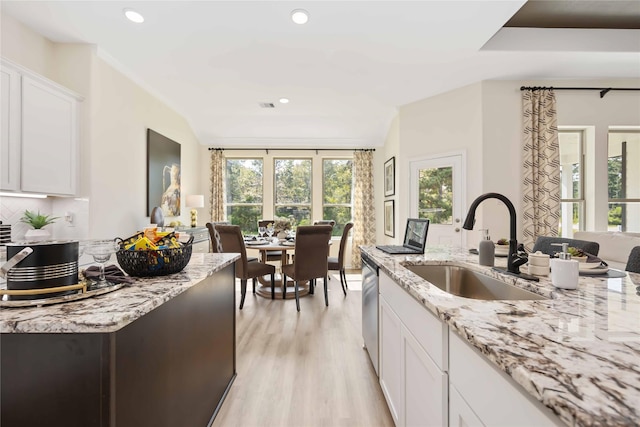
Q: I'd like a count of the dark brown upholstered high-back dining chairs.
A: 6